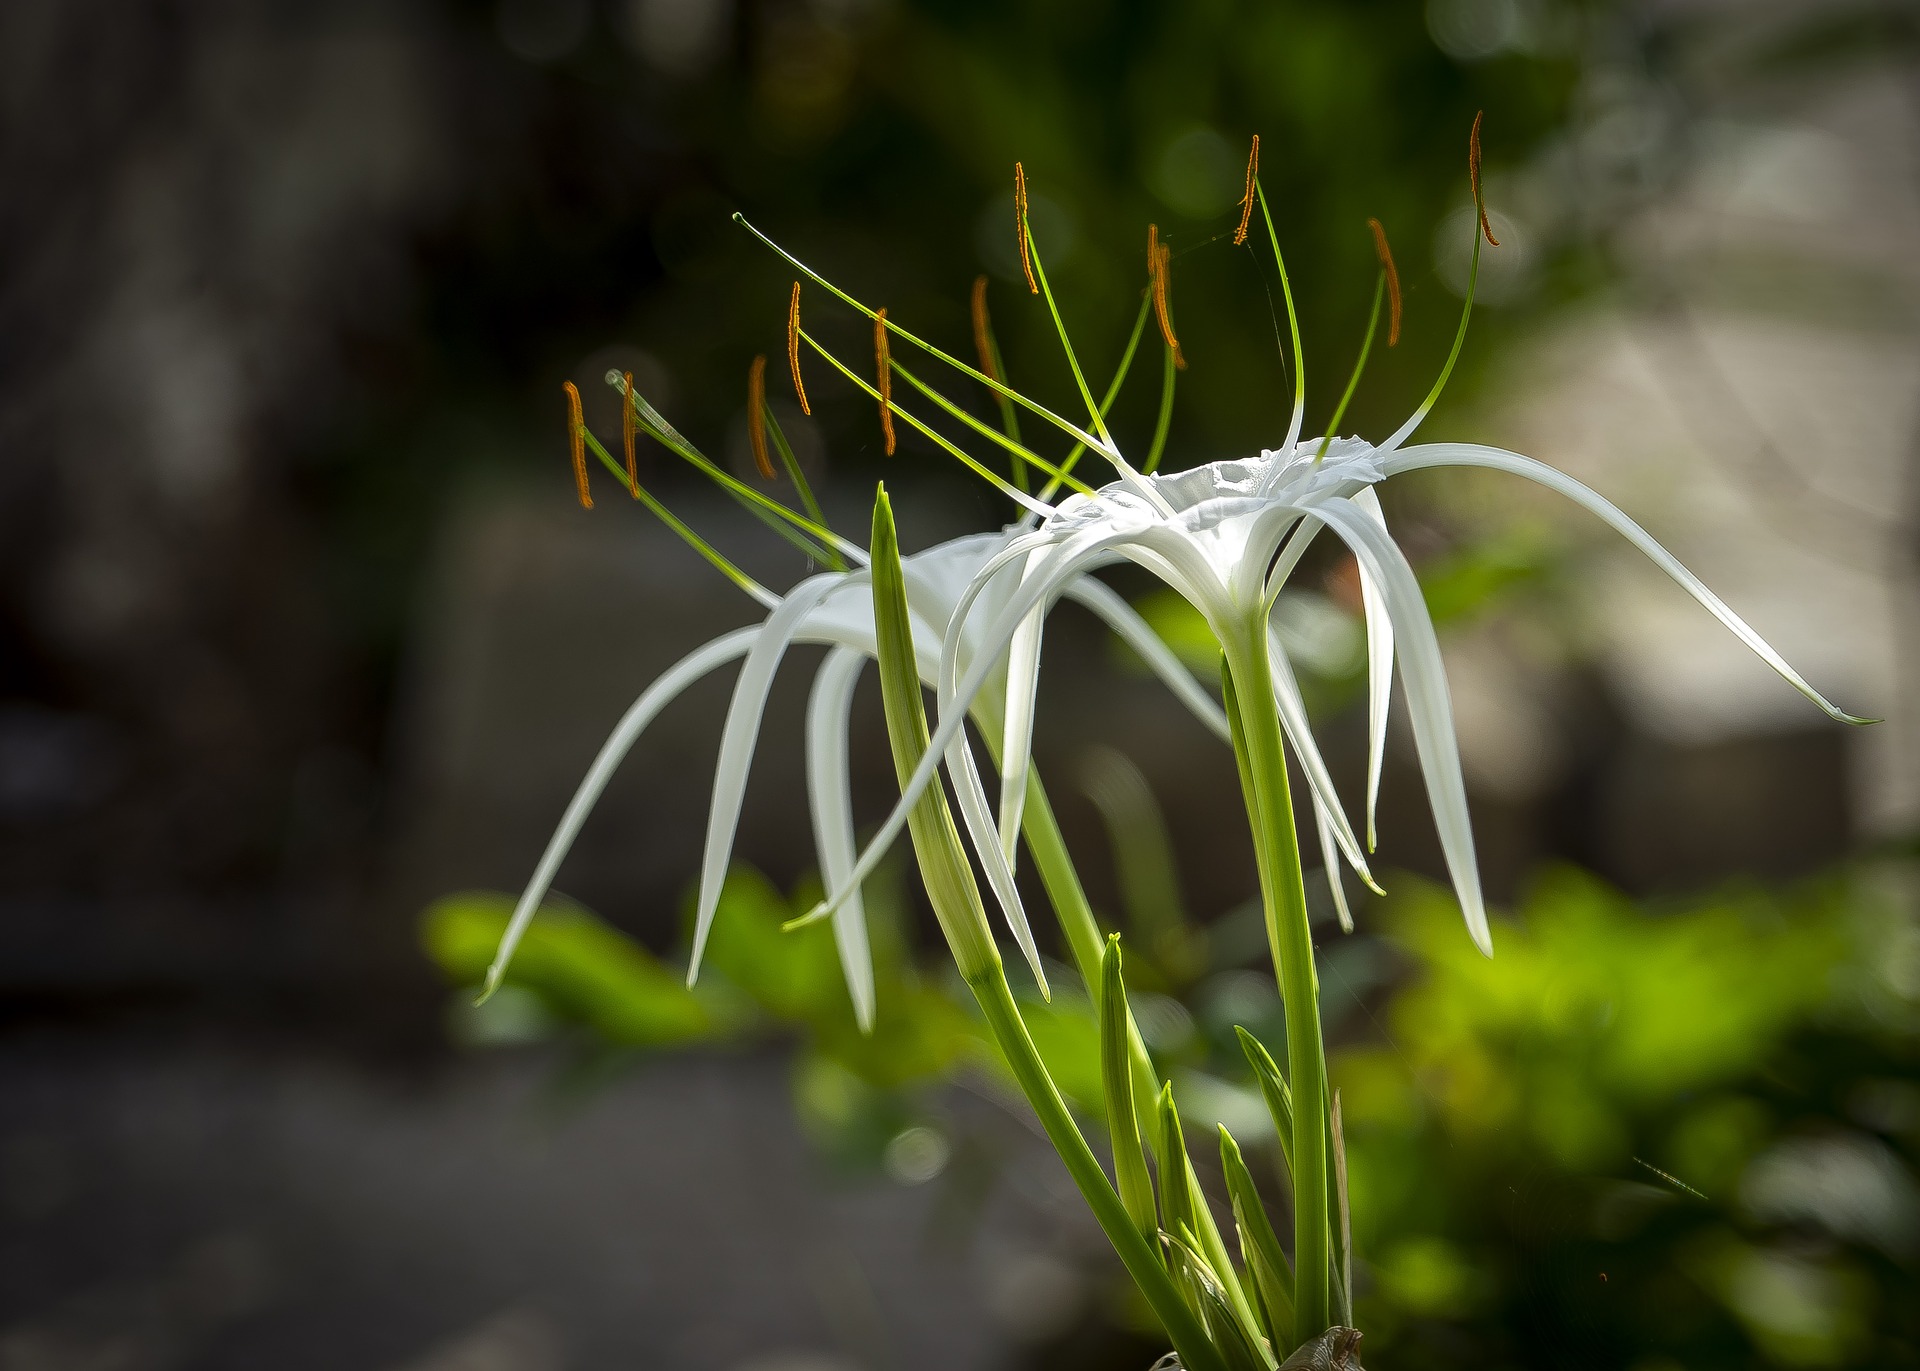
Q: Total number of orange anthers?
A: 12